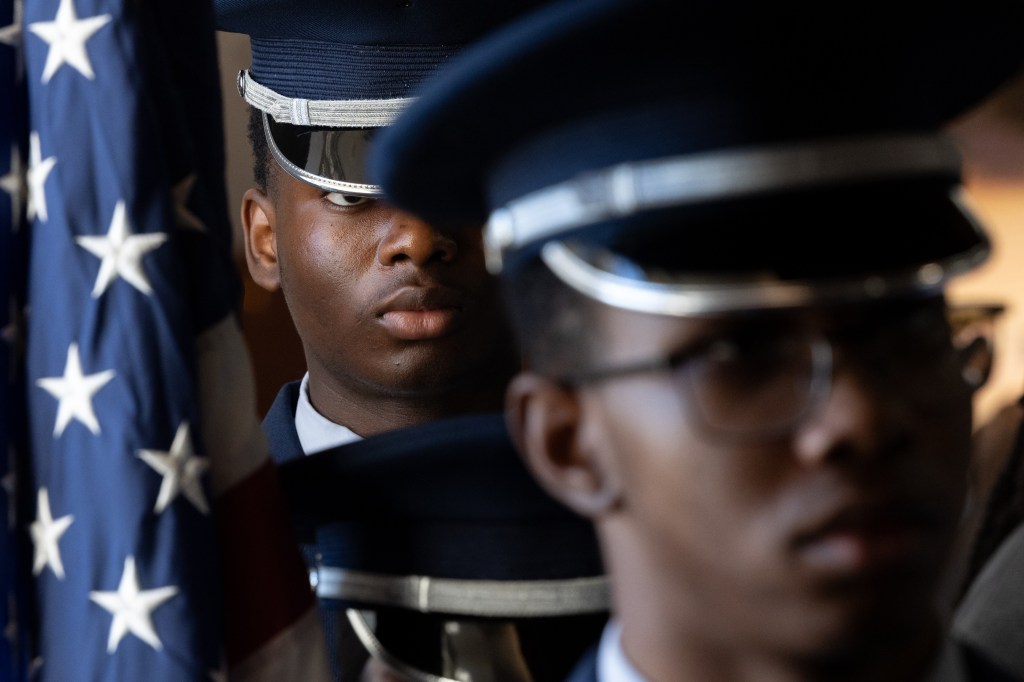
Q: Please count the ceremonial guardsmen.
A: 3